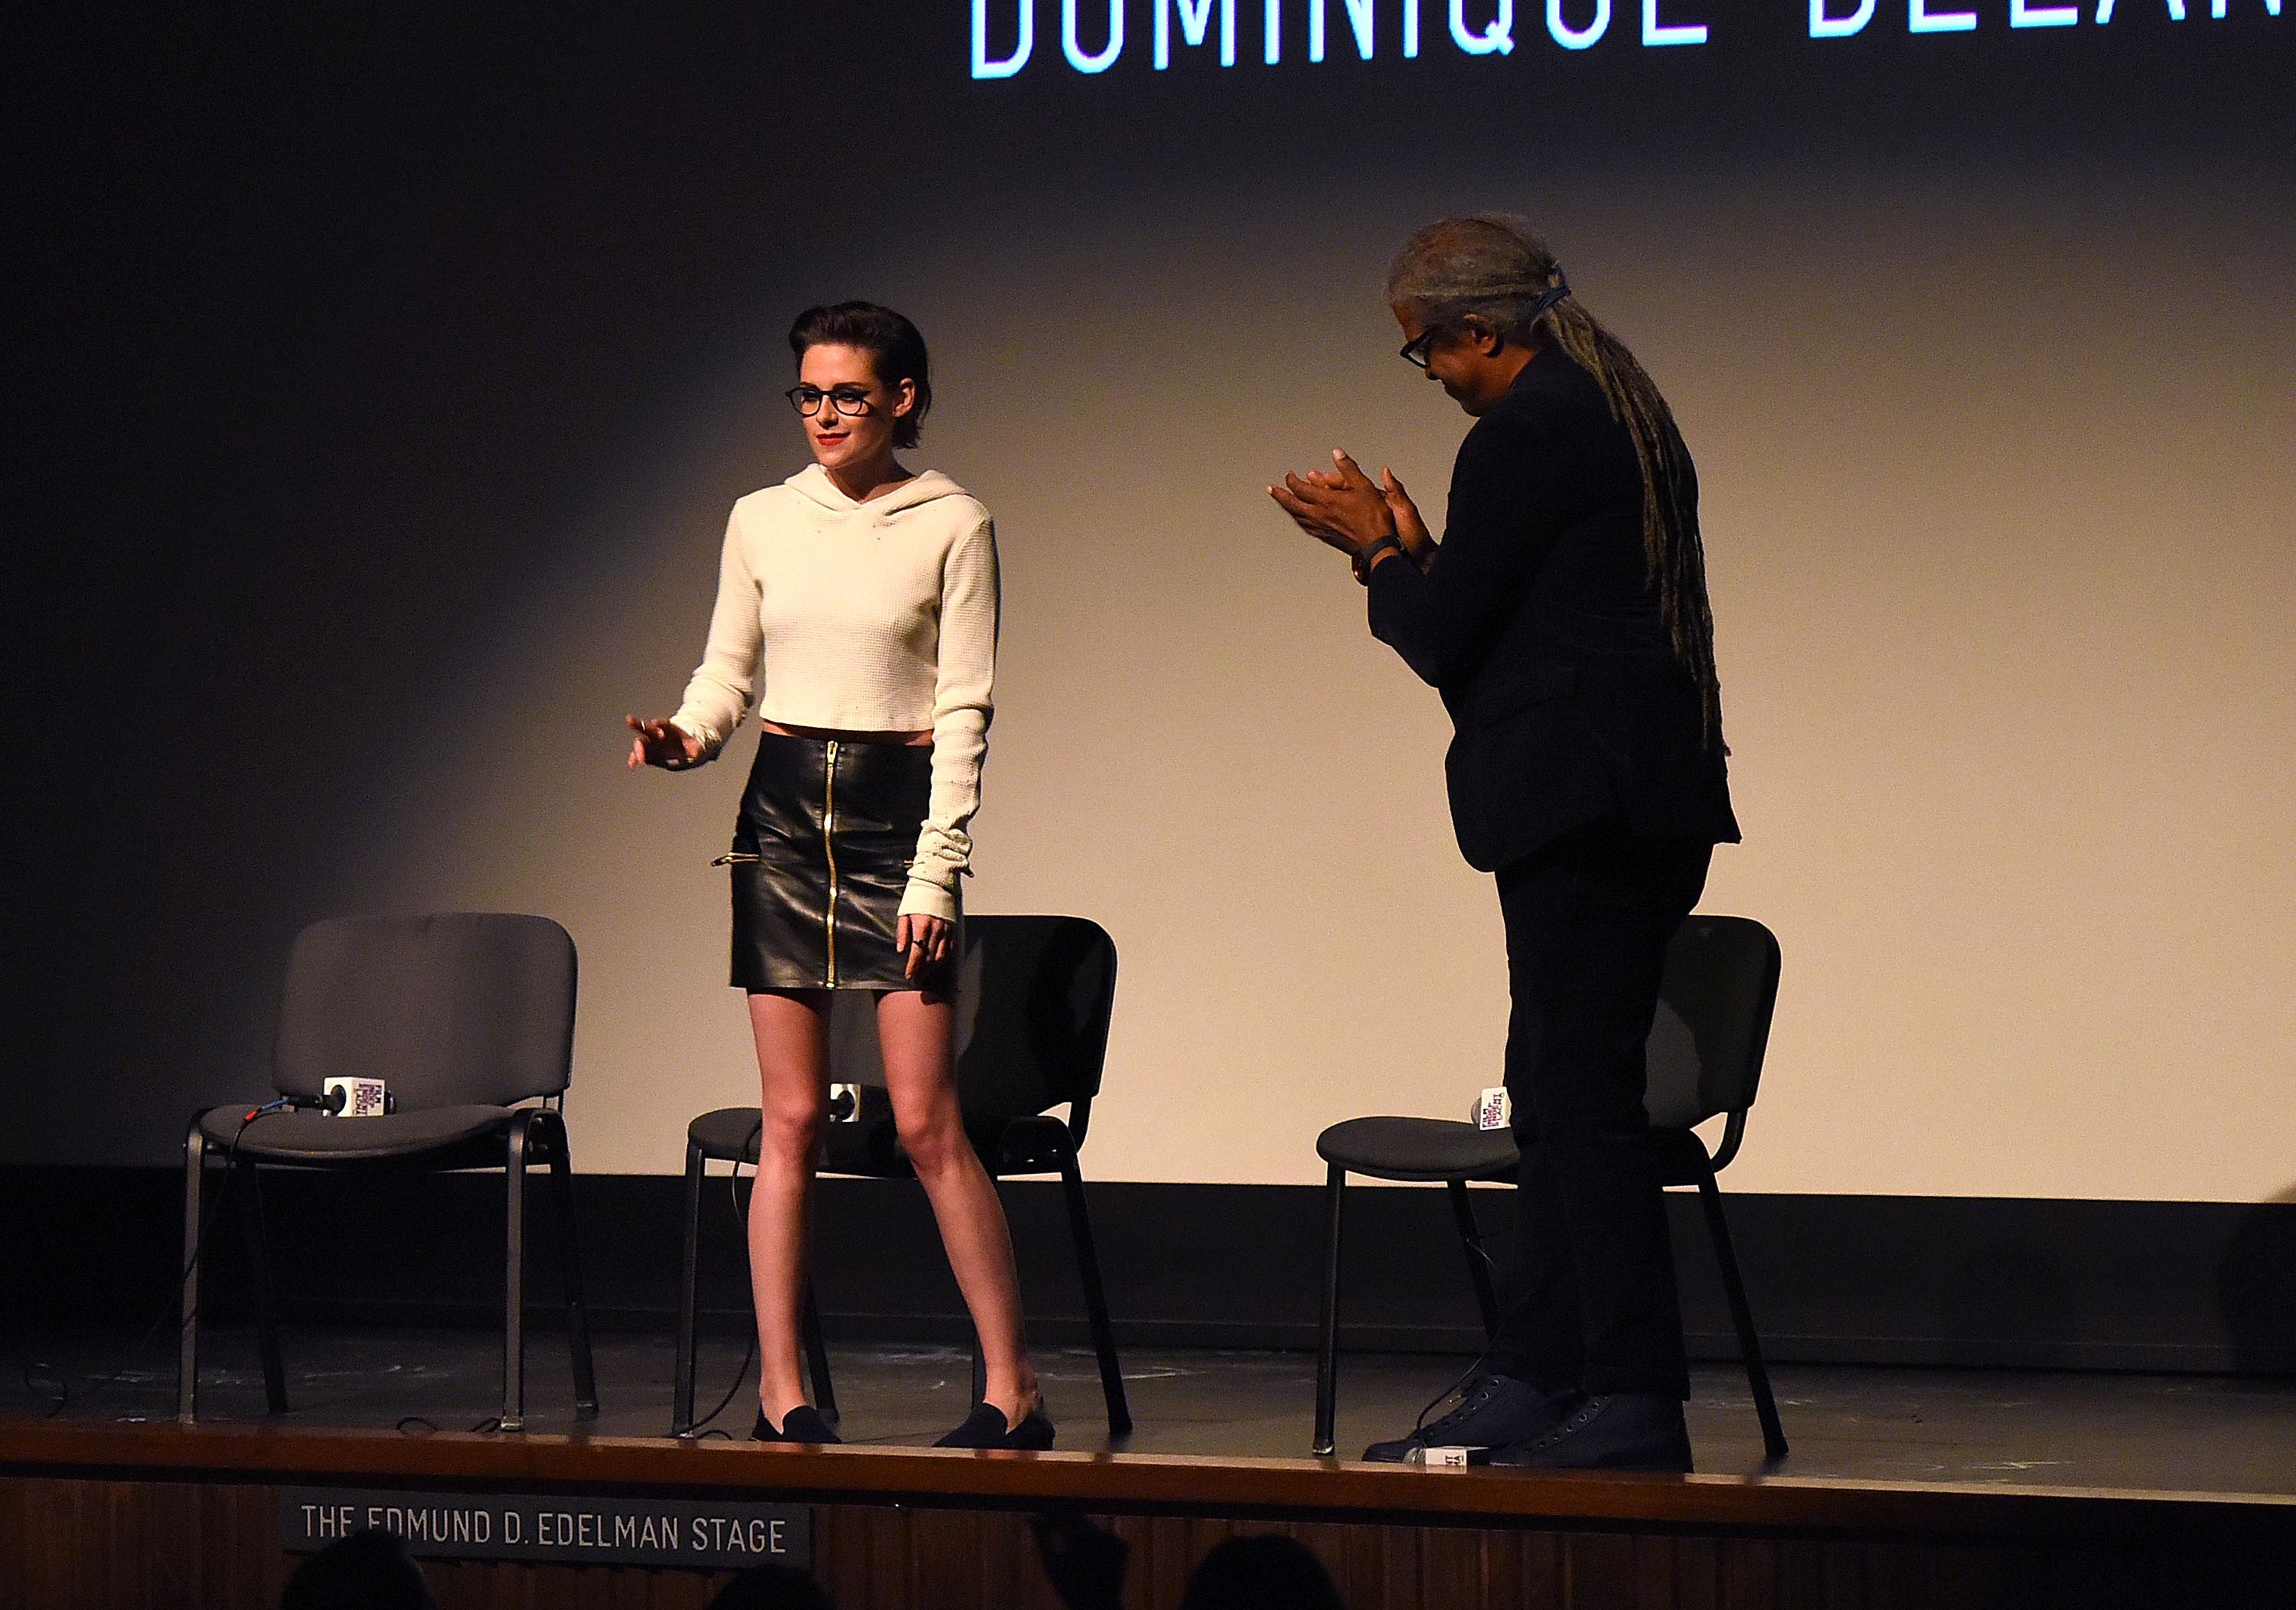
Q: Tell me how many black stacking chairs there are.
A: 3